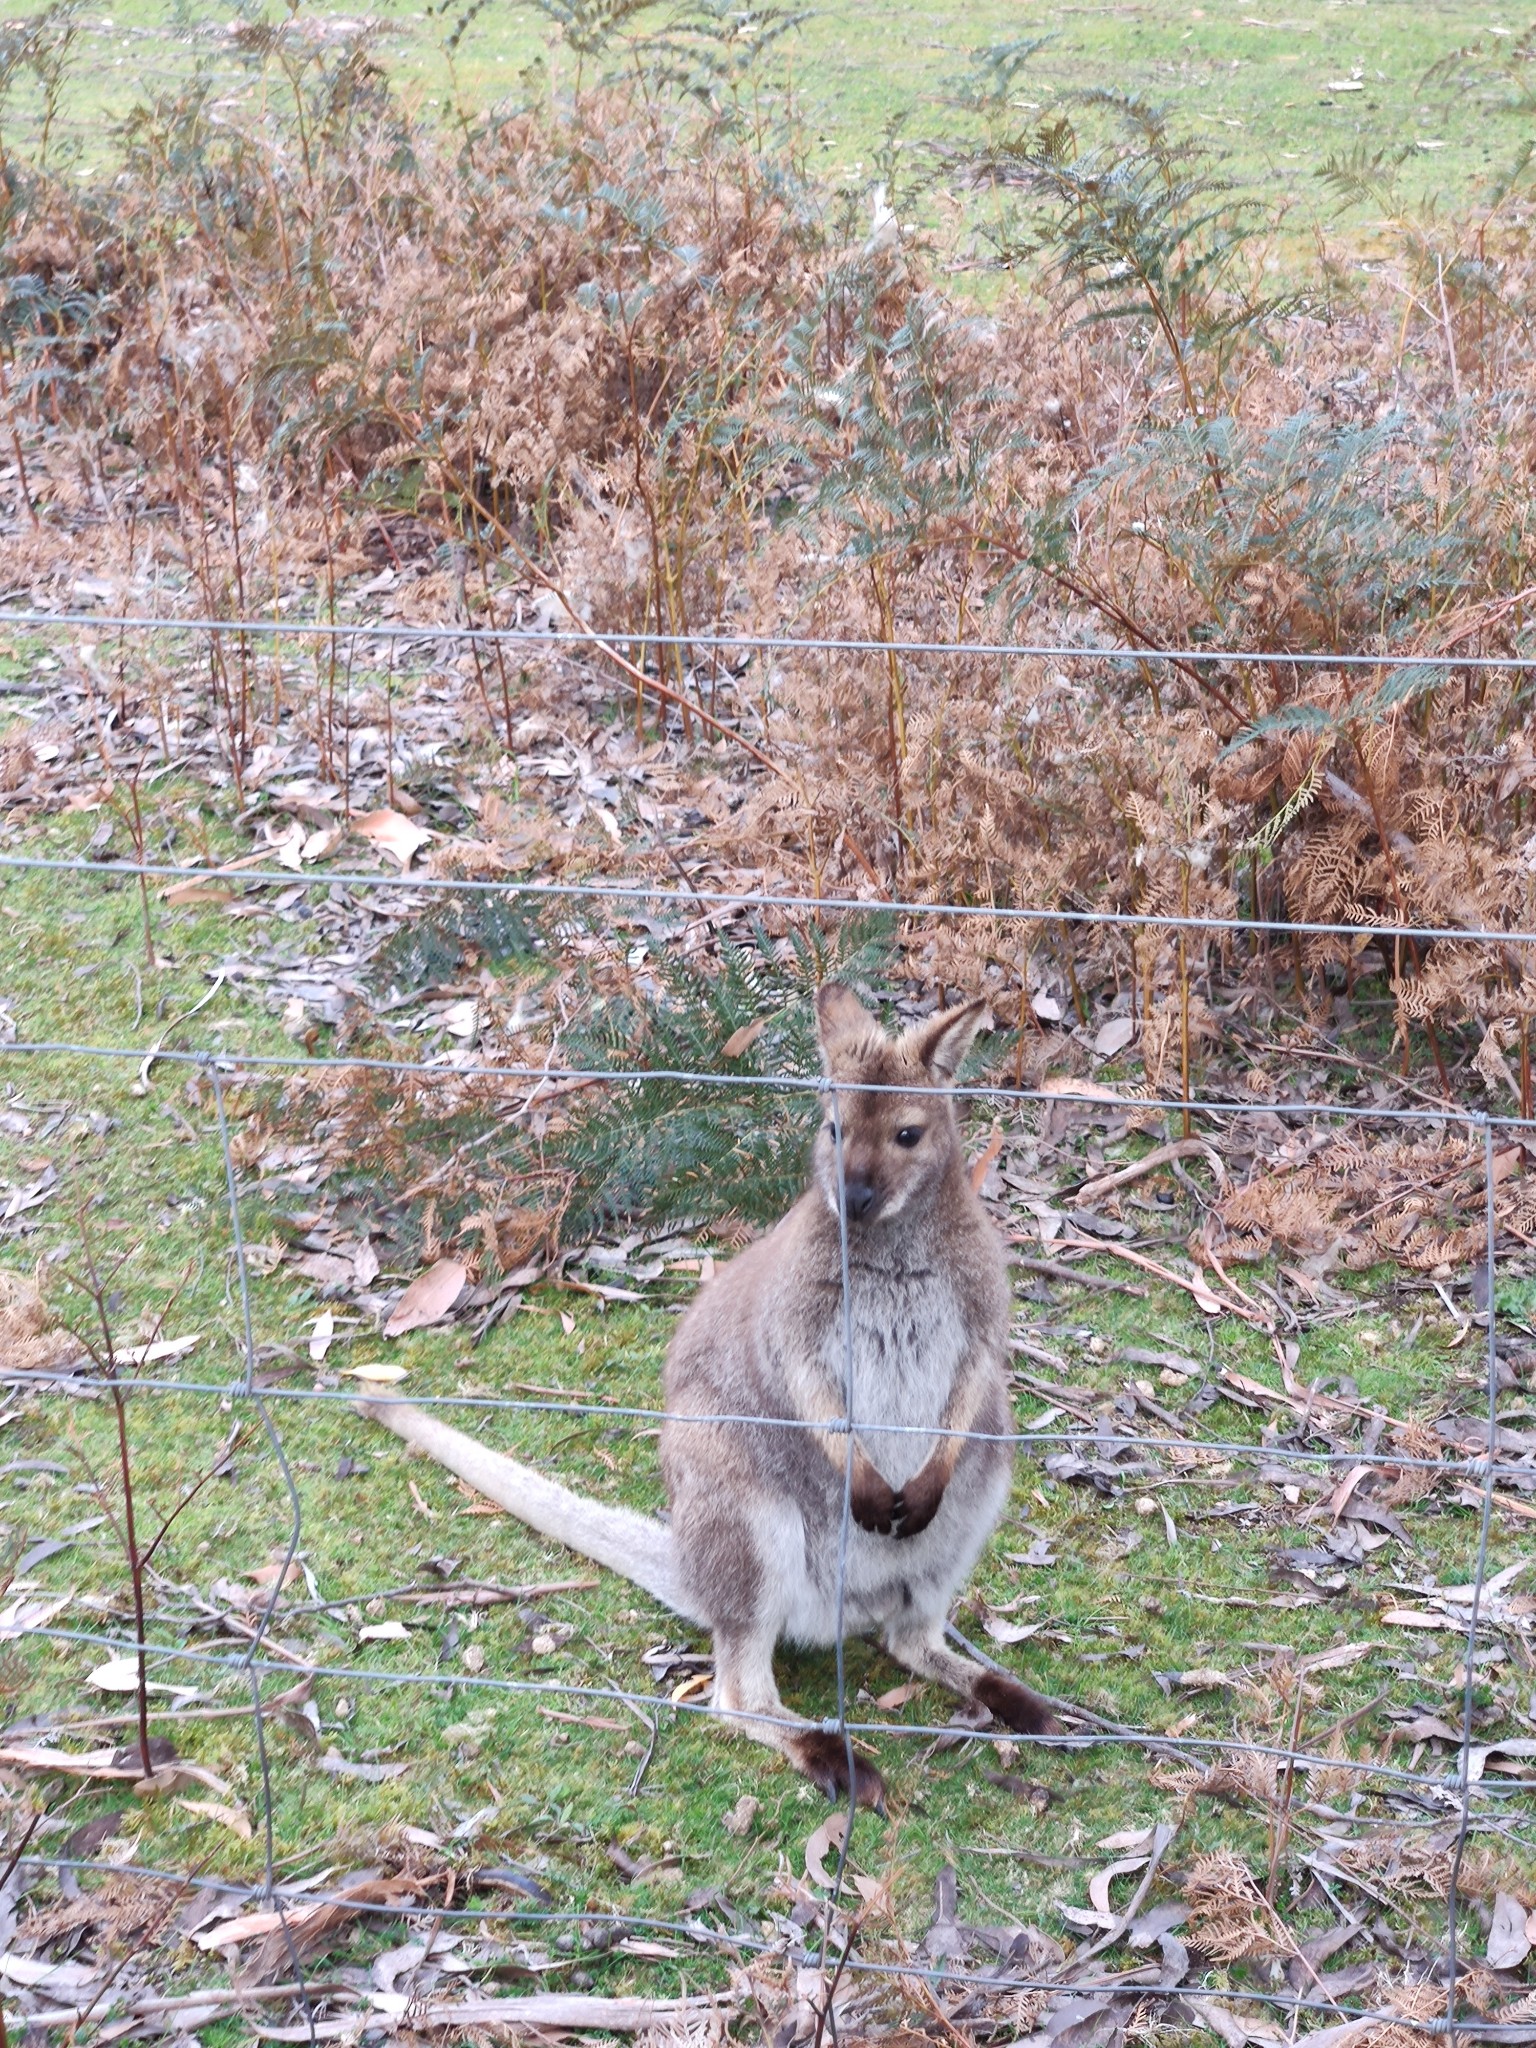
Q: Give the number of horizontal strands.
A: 6